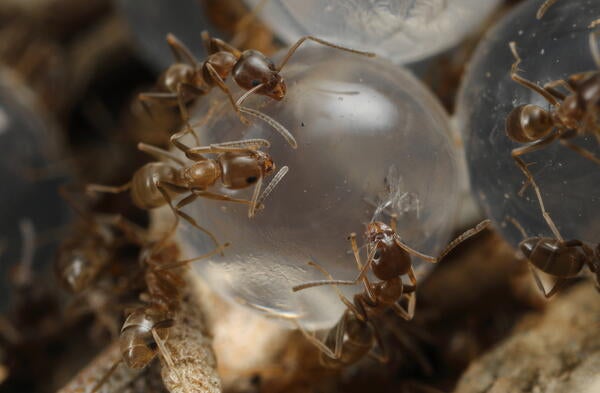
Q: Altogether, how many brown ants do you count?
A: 7